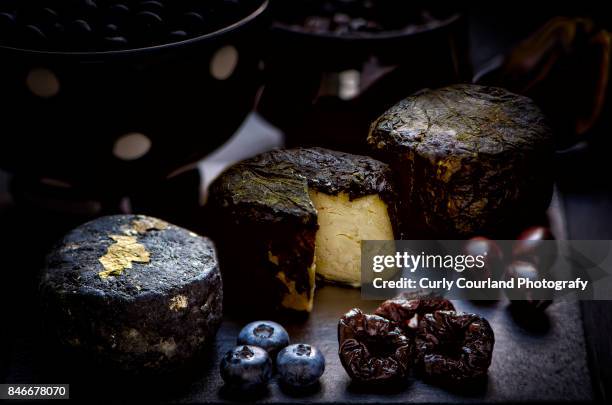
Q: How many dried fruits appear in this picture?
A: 3